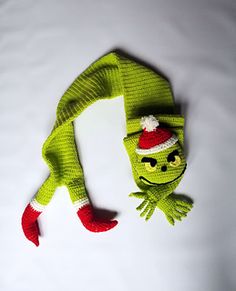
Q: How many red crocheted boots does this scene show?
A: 2